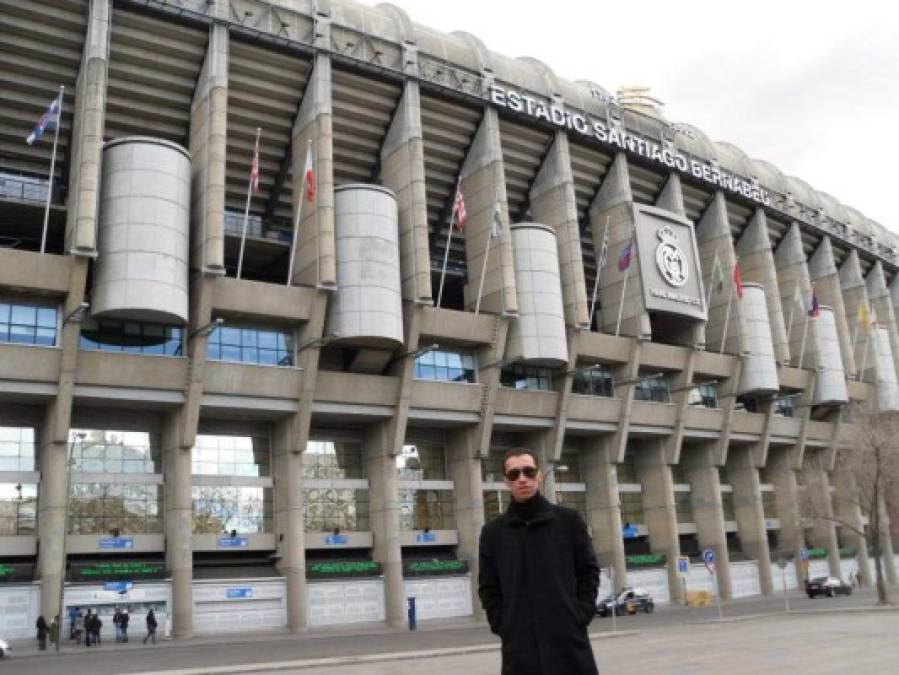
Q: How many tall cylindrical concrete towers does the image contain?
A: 6